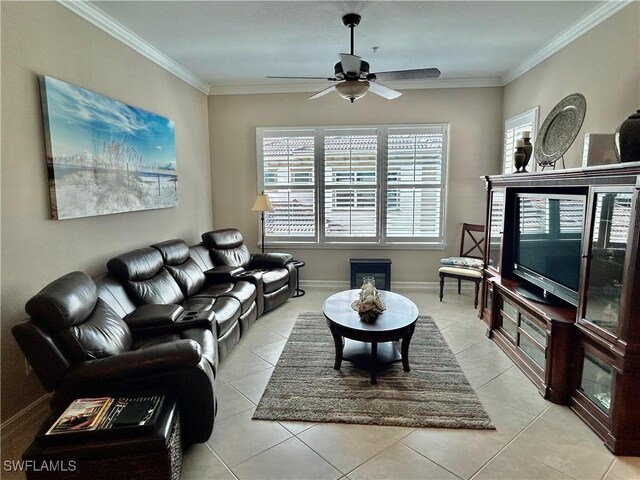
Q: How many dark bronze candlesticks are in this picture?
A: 2